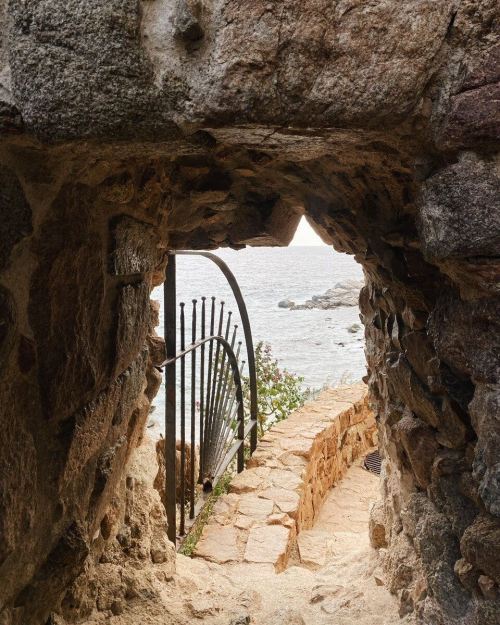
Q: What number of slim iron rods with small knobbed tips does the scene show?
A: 9